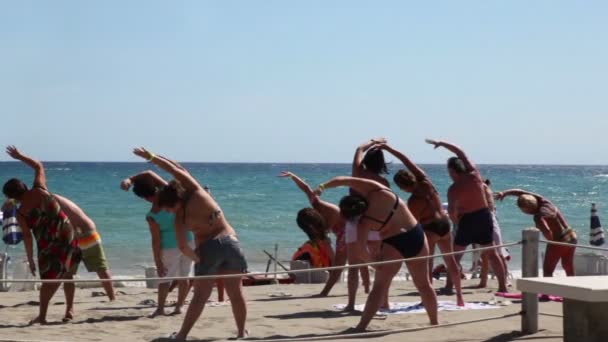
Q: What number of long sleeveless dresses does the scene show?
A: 1